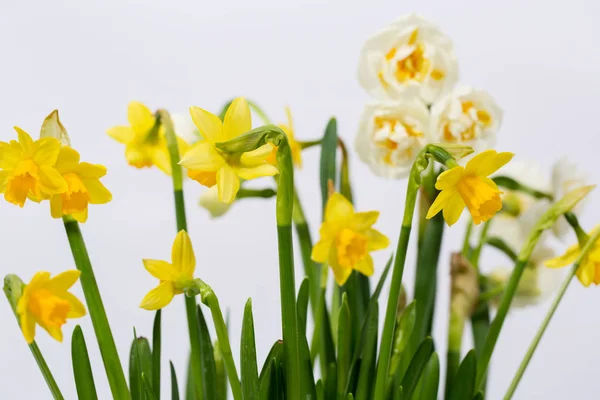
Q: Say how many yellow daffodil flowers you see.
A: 10